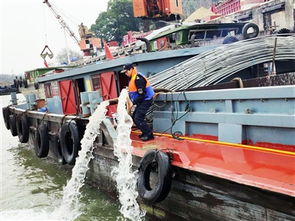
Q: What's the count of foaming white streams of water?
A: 2